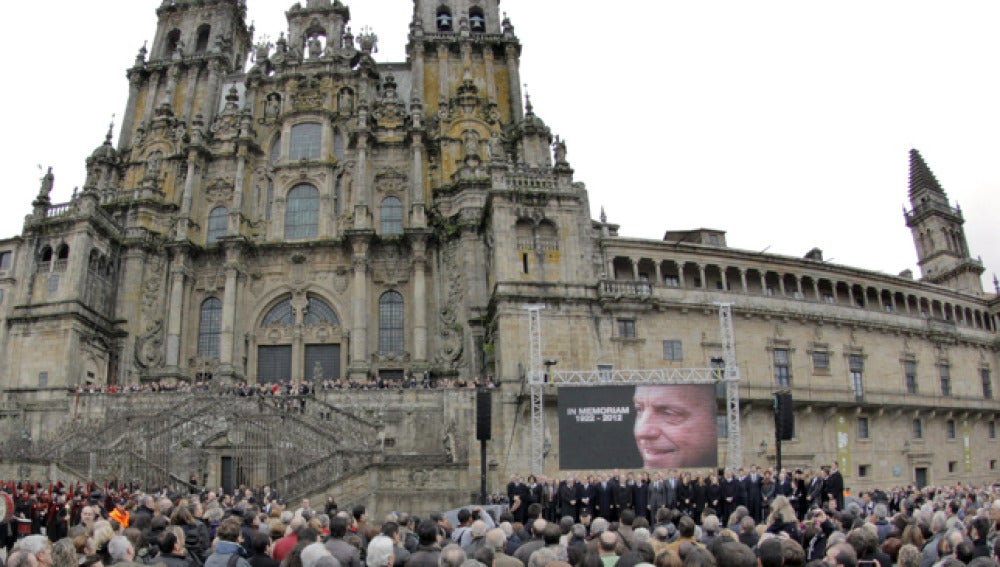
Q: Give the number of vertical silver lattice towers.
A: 2